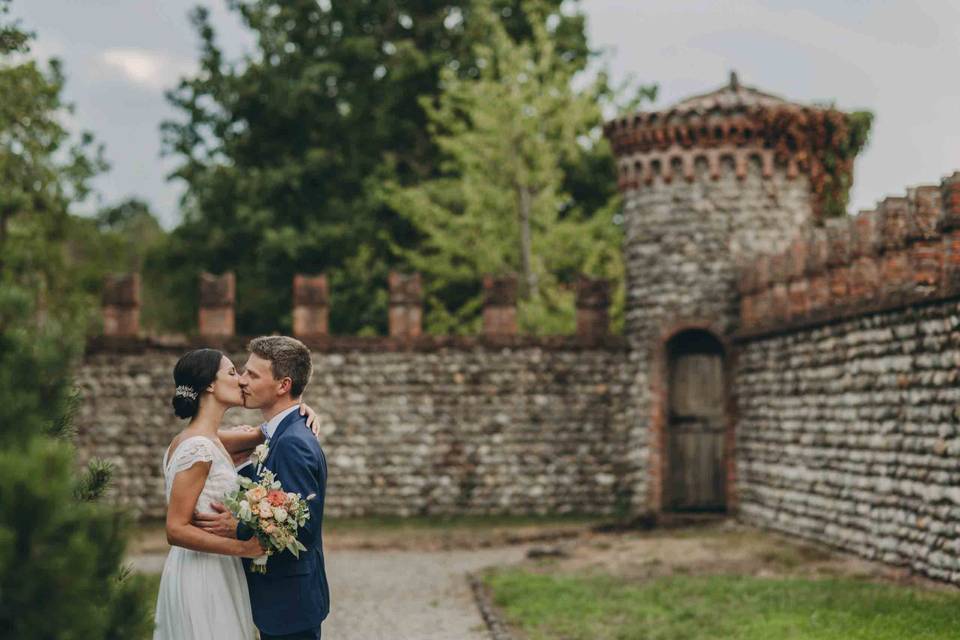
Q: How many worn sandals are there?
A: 0